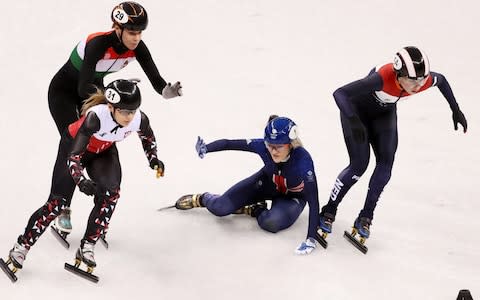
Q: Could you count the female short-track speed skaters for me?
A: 4